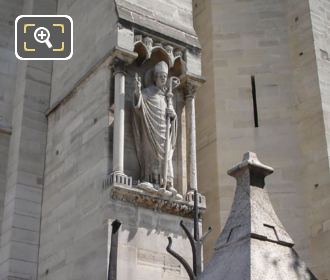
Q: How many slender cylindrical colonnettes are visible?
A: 2